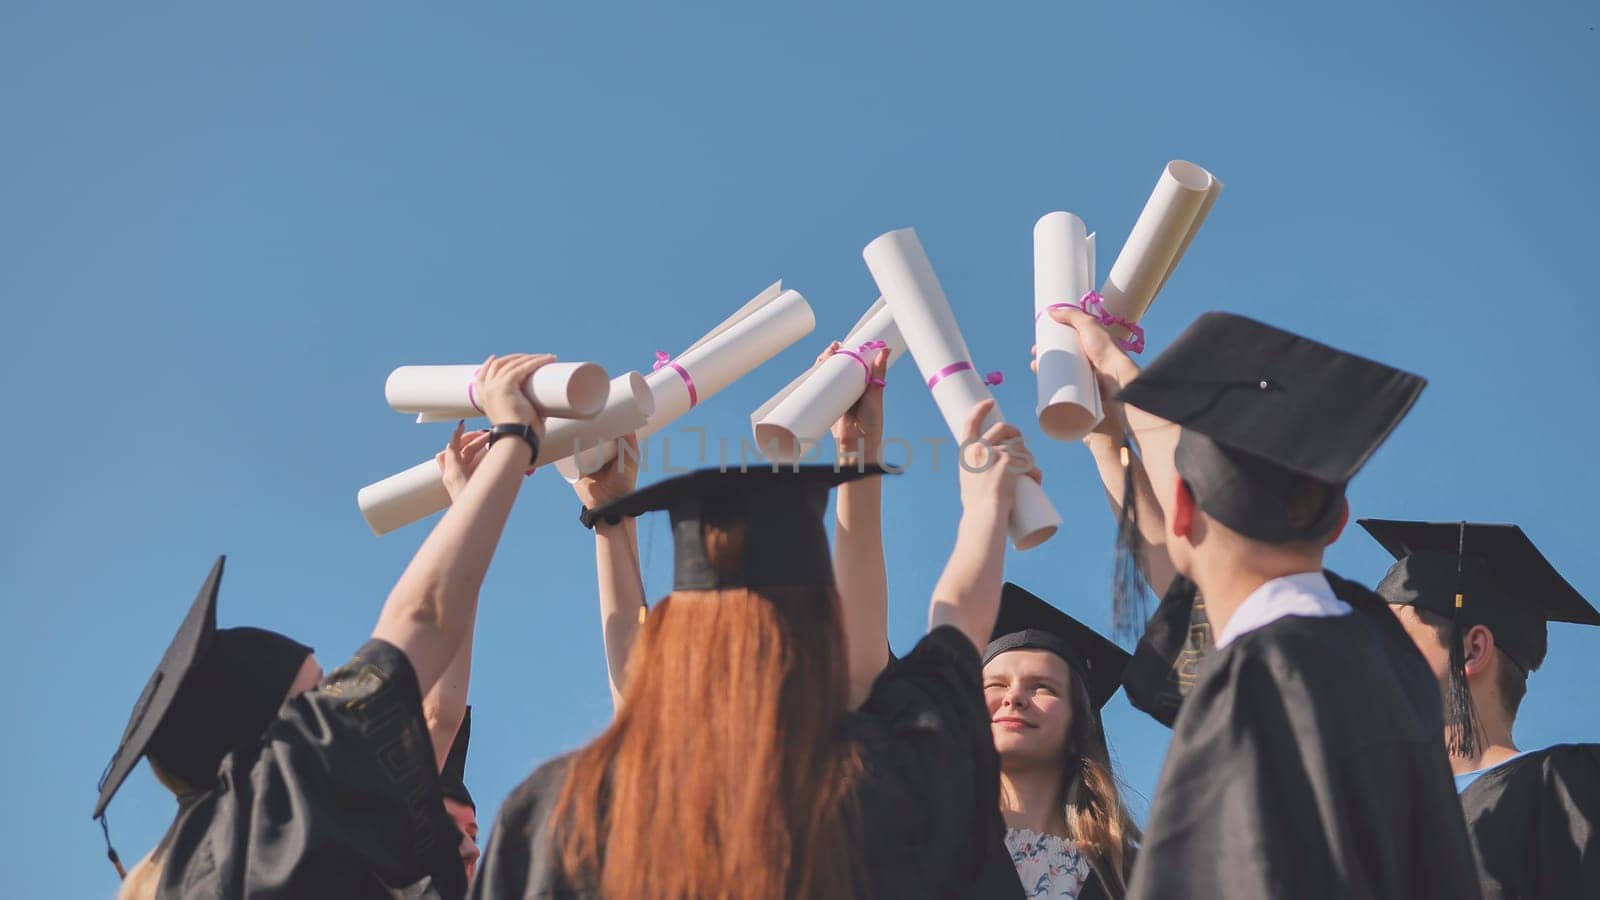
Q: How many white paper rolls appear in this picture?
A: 7